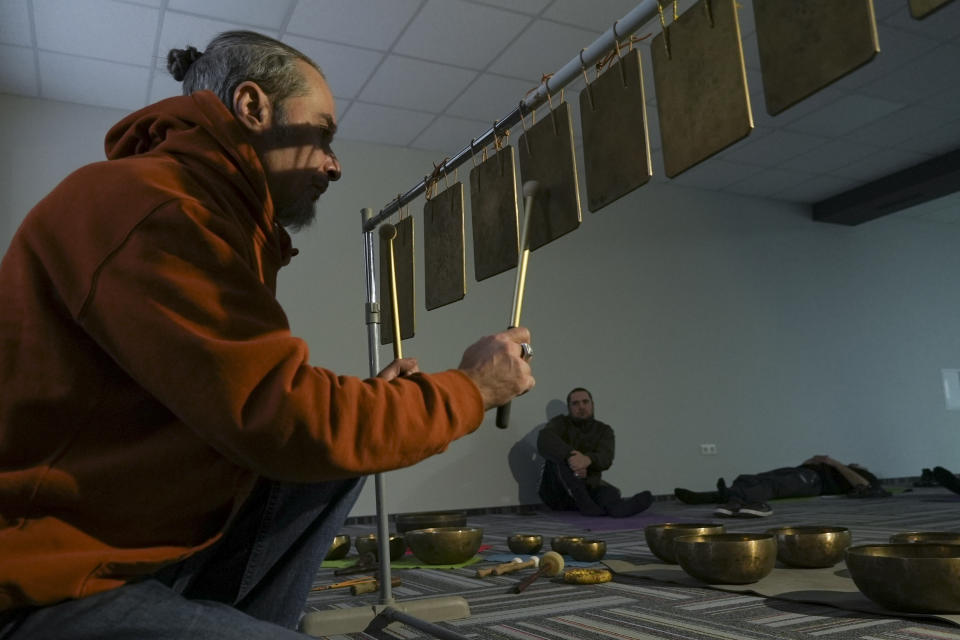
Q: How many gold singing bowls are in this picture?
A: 12